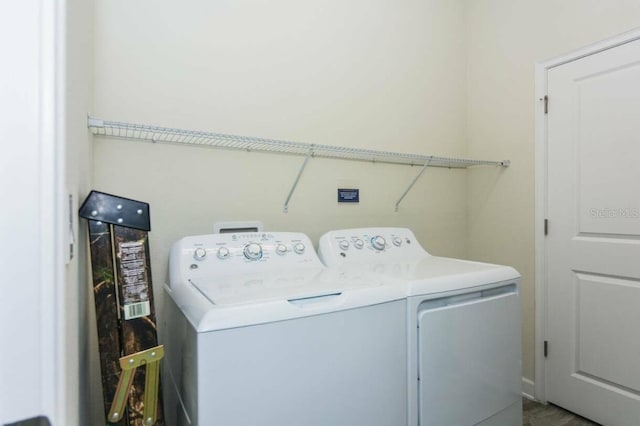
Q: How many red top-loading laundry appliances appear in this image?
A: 0